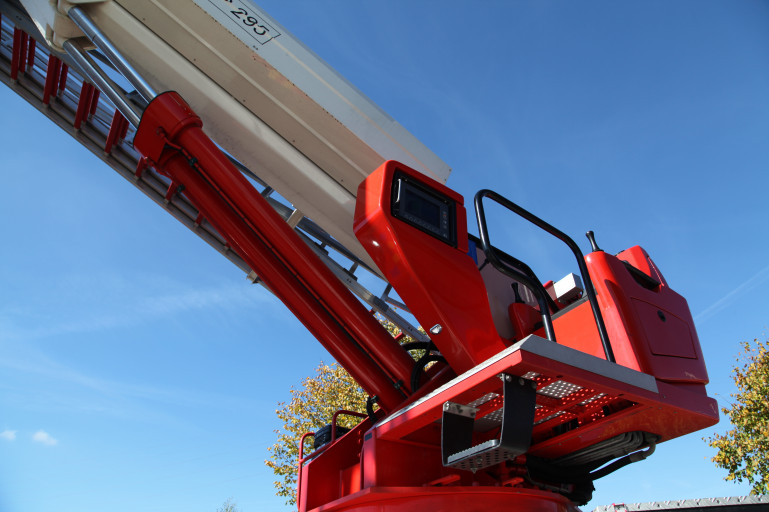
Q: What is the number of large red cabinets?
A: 2